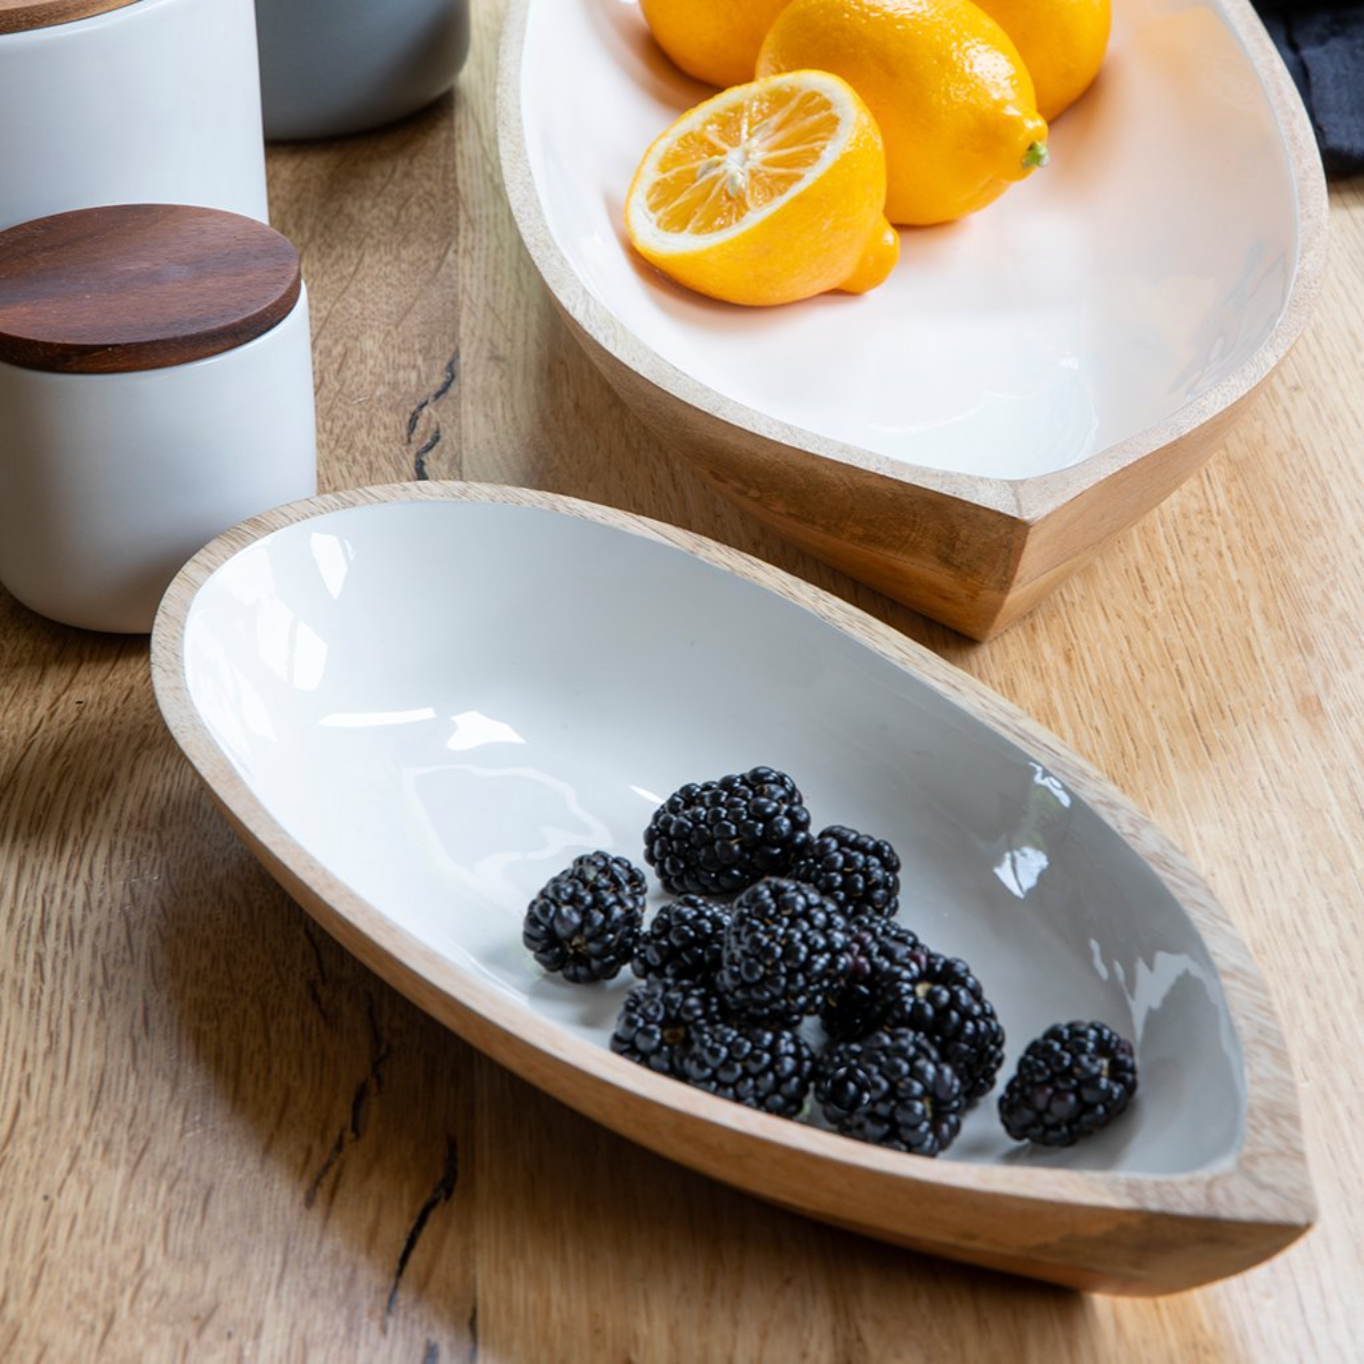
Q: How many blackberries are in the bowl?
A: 11